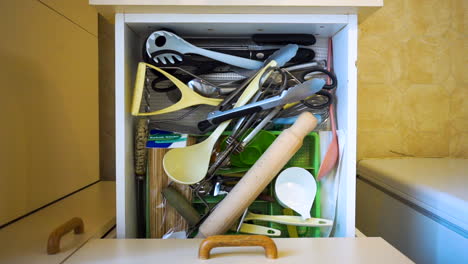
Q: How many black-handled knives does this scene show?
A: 2